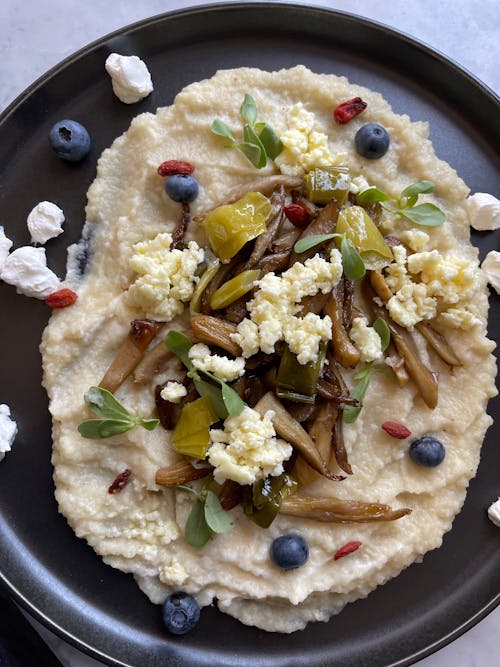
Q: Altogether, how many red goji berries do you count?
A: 7